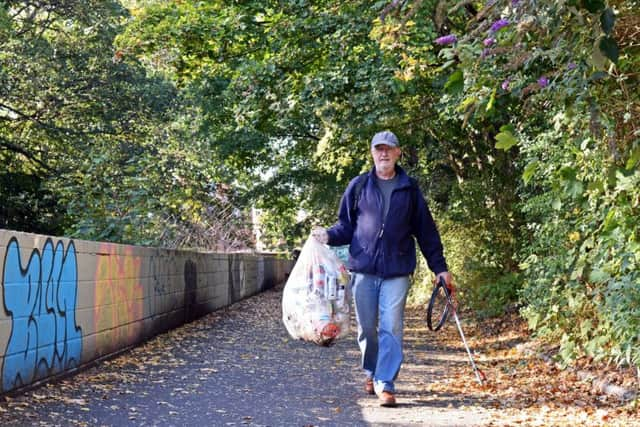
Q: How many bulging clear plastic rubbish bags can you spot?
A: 1